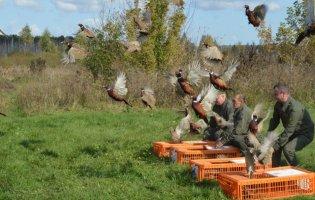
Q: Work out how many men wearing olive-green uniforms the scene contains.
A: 3